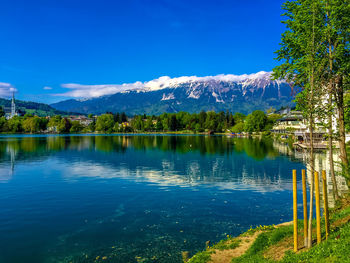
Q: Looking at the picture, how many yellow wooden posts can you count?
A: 4